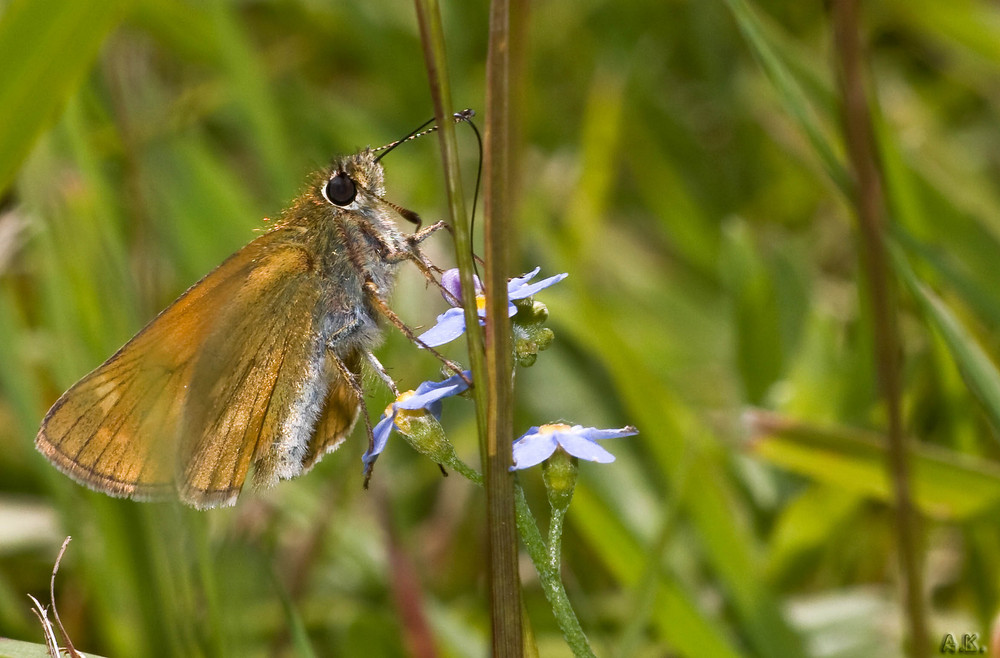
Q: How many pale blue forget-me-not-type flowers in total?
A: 3